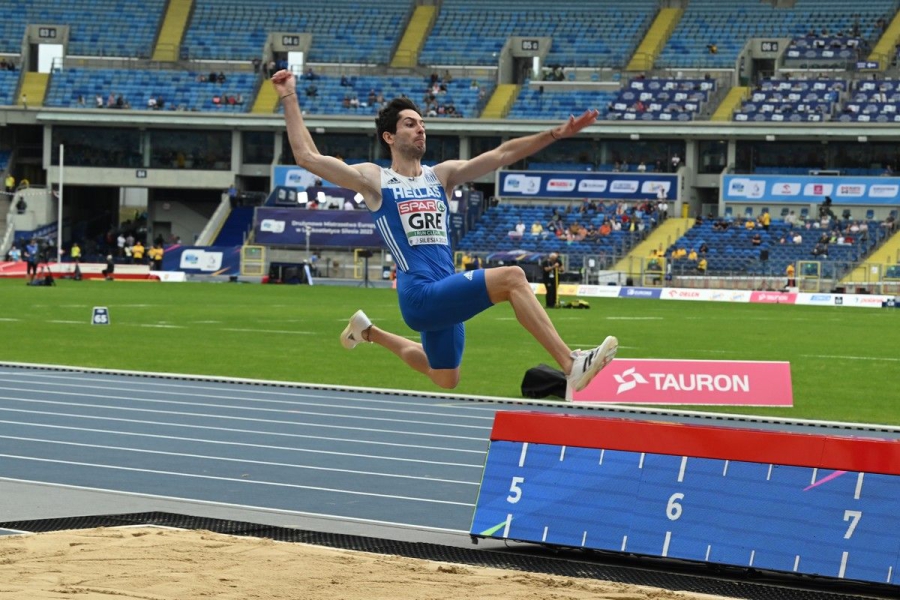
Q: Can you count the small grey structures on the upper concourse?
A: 4